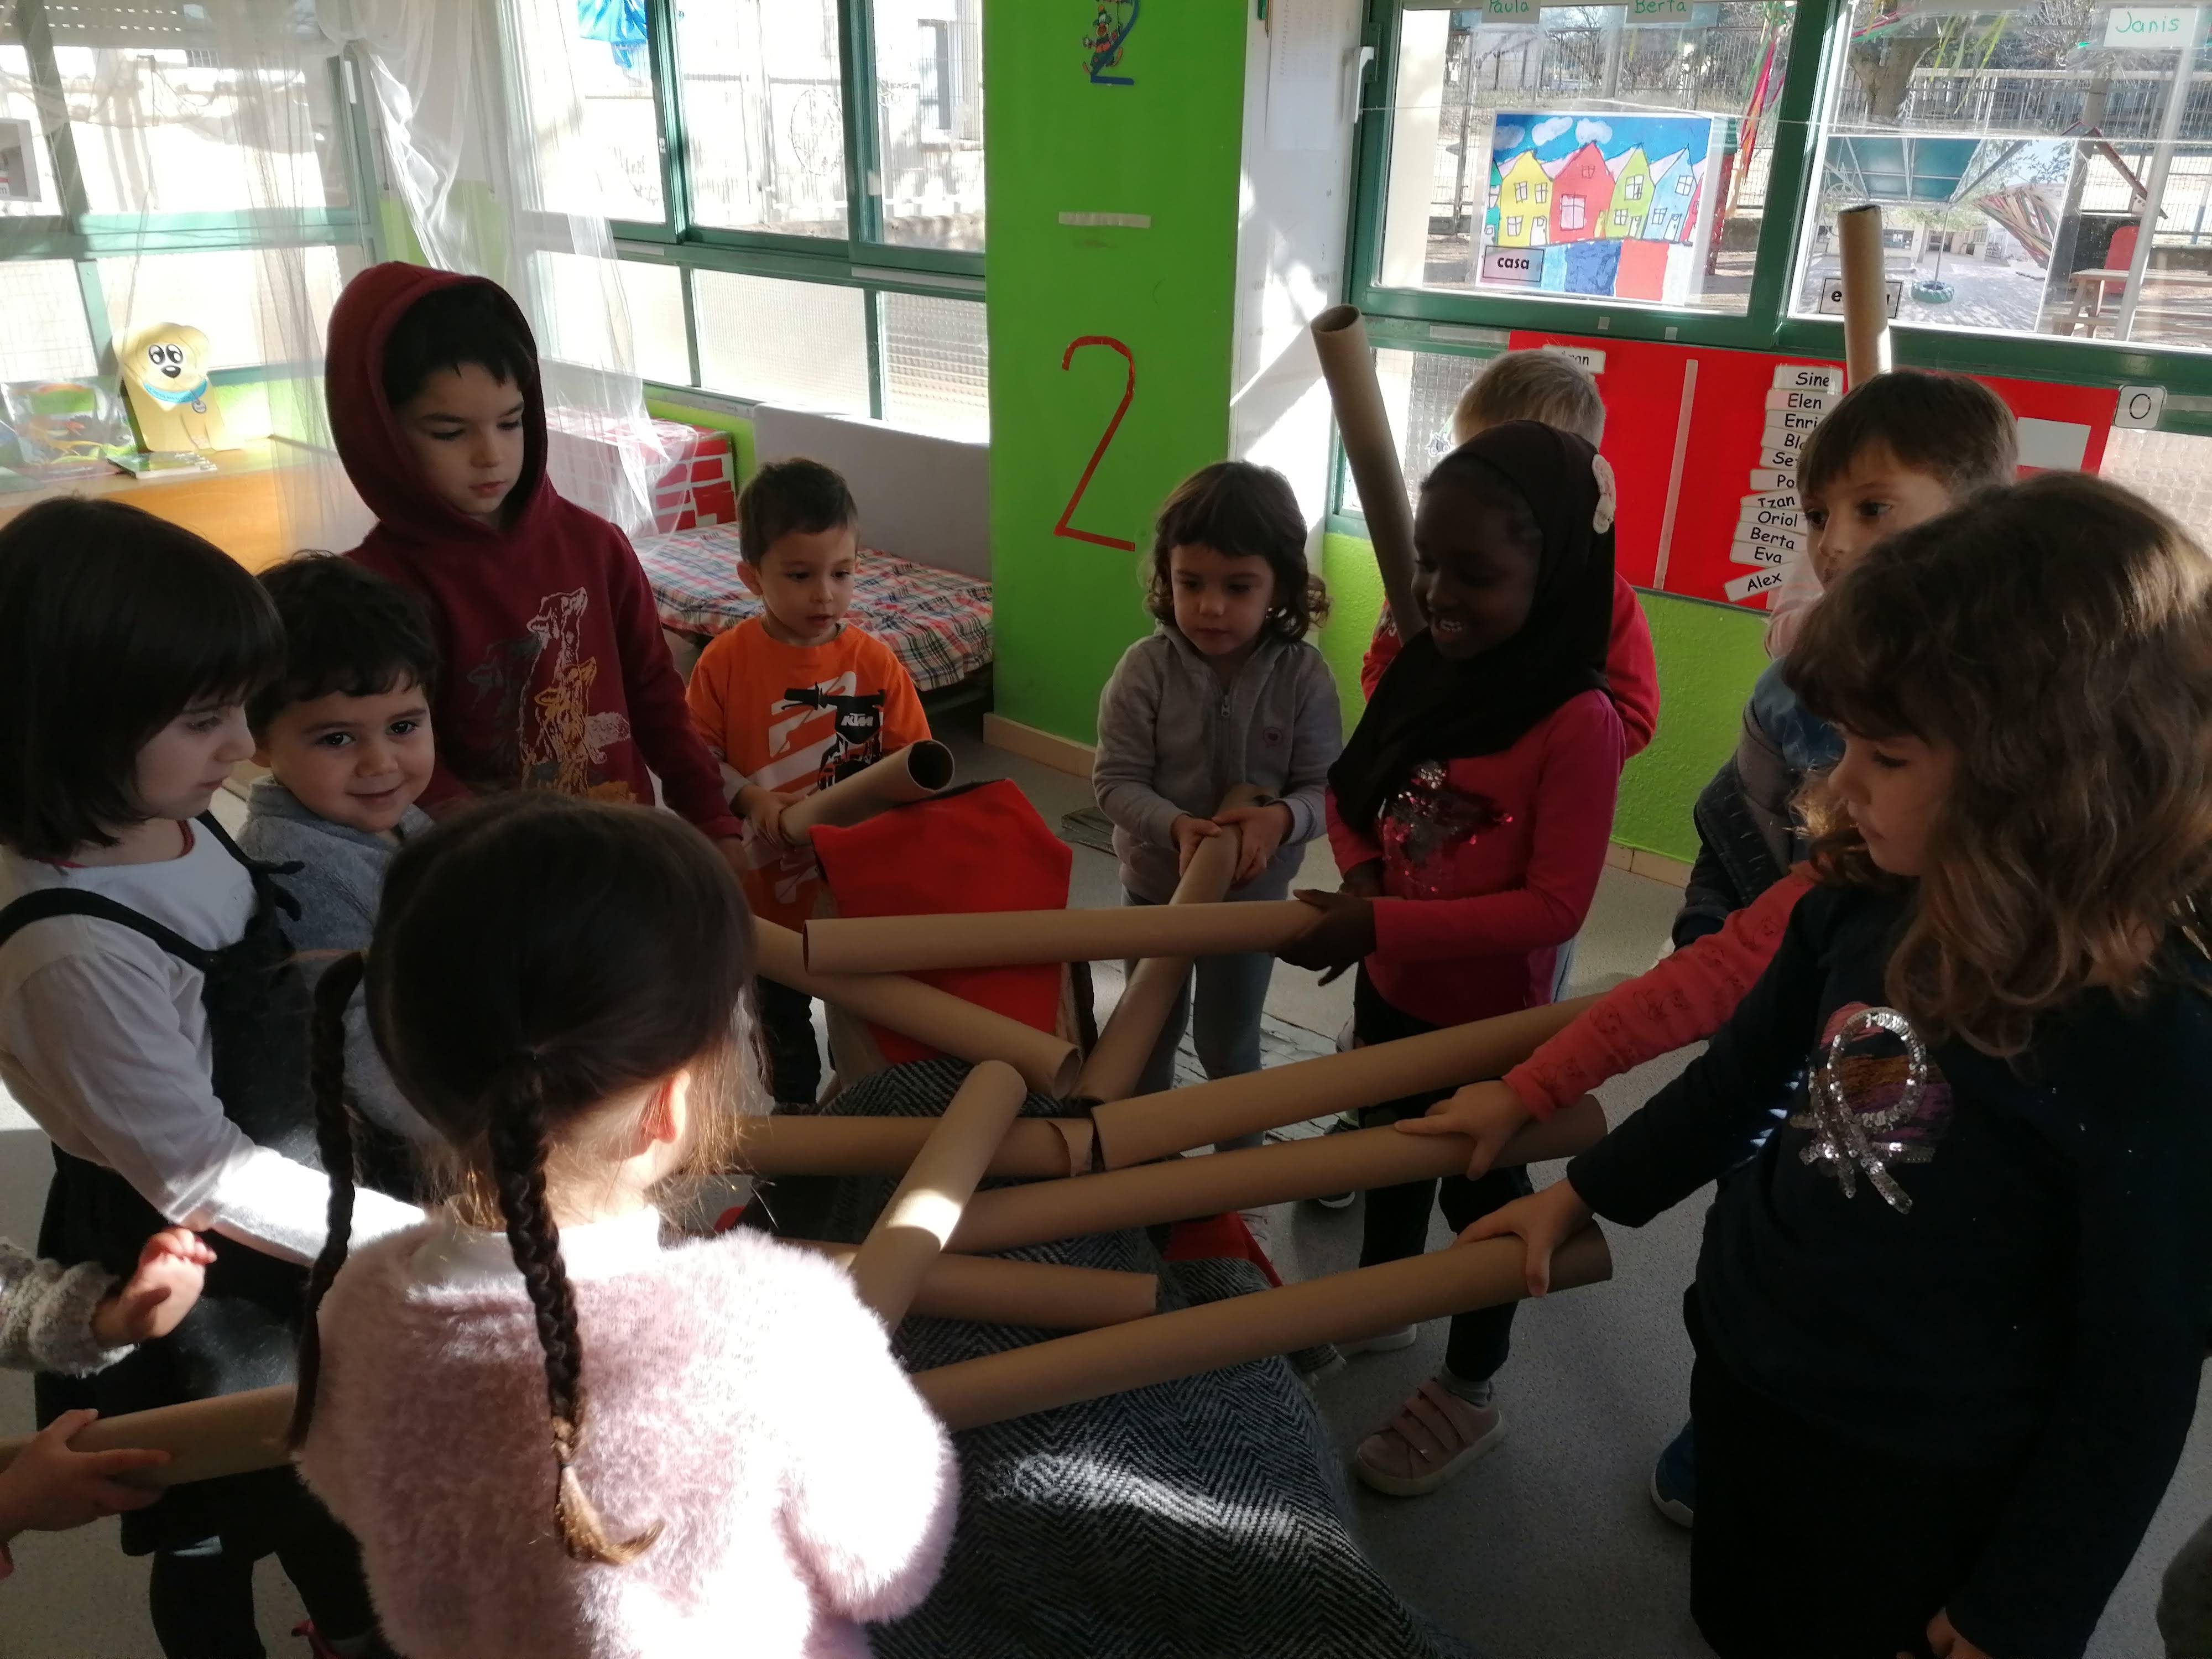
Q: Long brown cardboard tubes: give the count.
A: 13